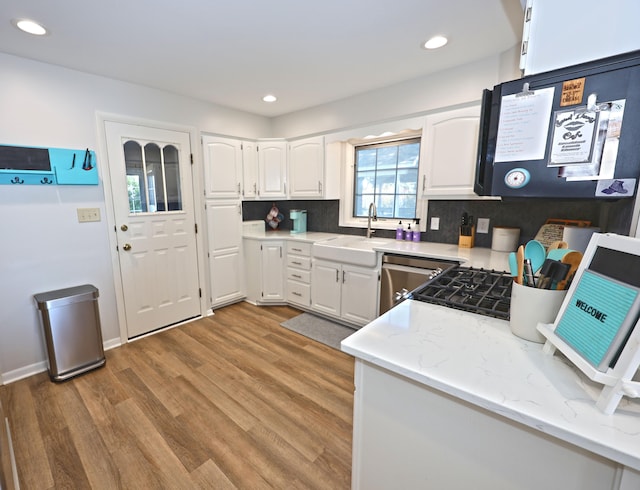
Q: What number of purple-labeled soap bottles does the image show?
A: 3